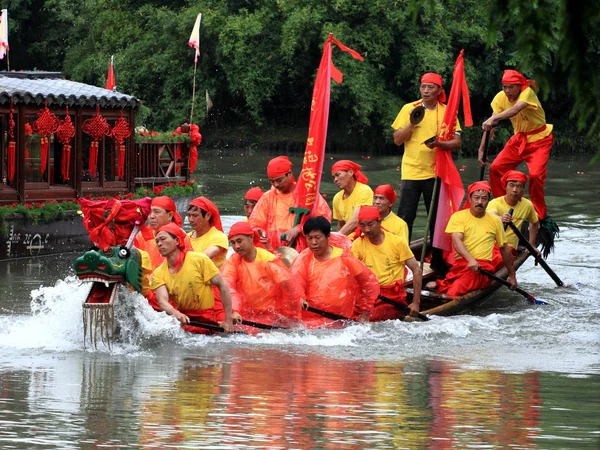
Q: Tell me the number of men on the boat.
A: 14